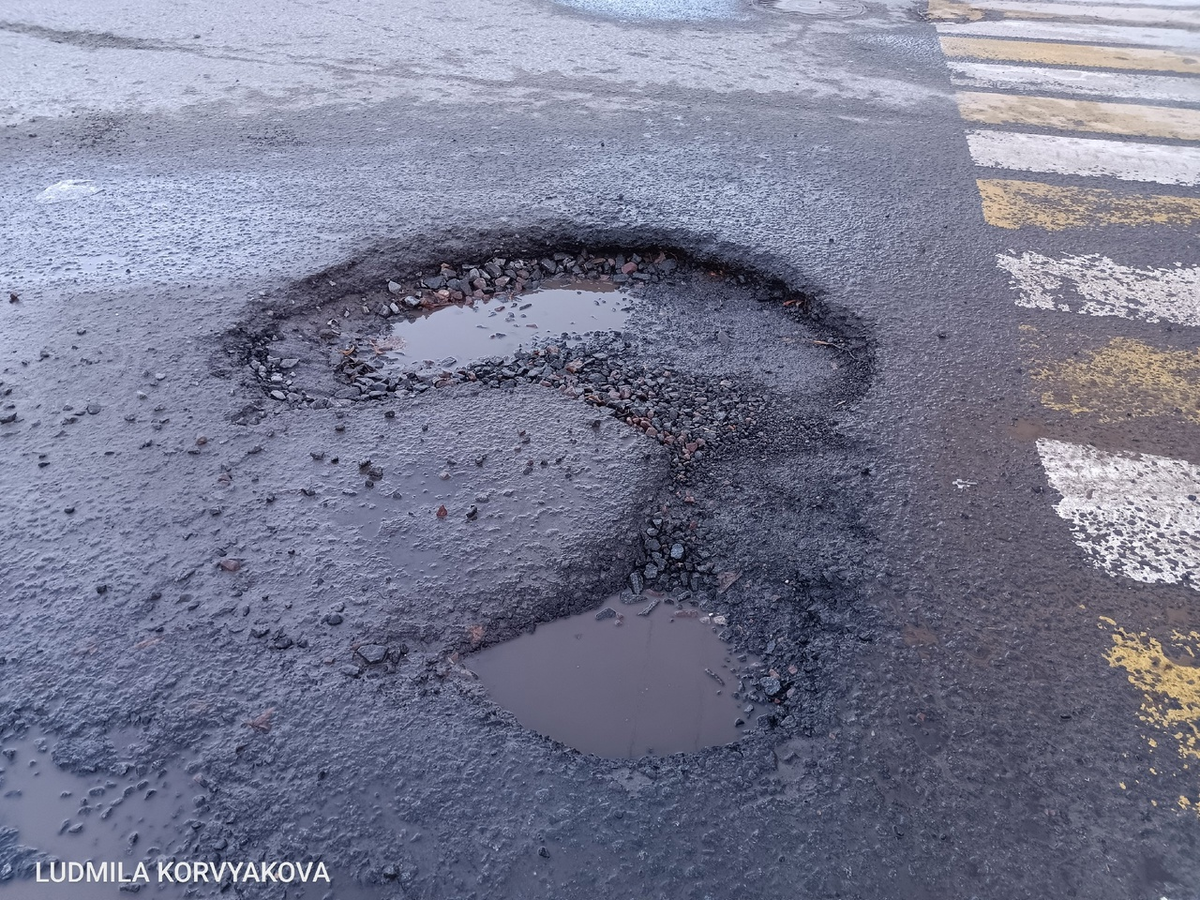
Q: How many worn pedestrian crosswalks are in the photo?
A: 1